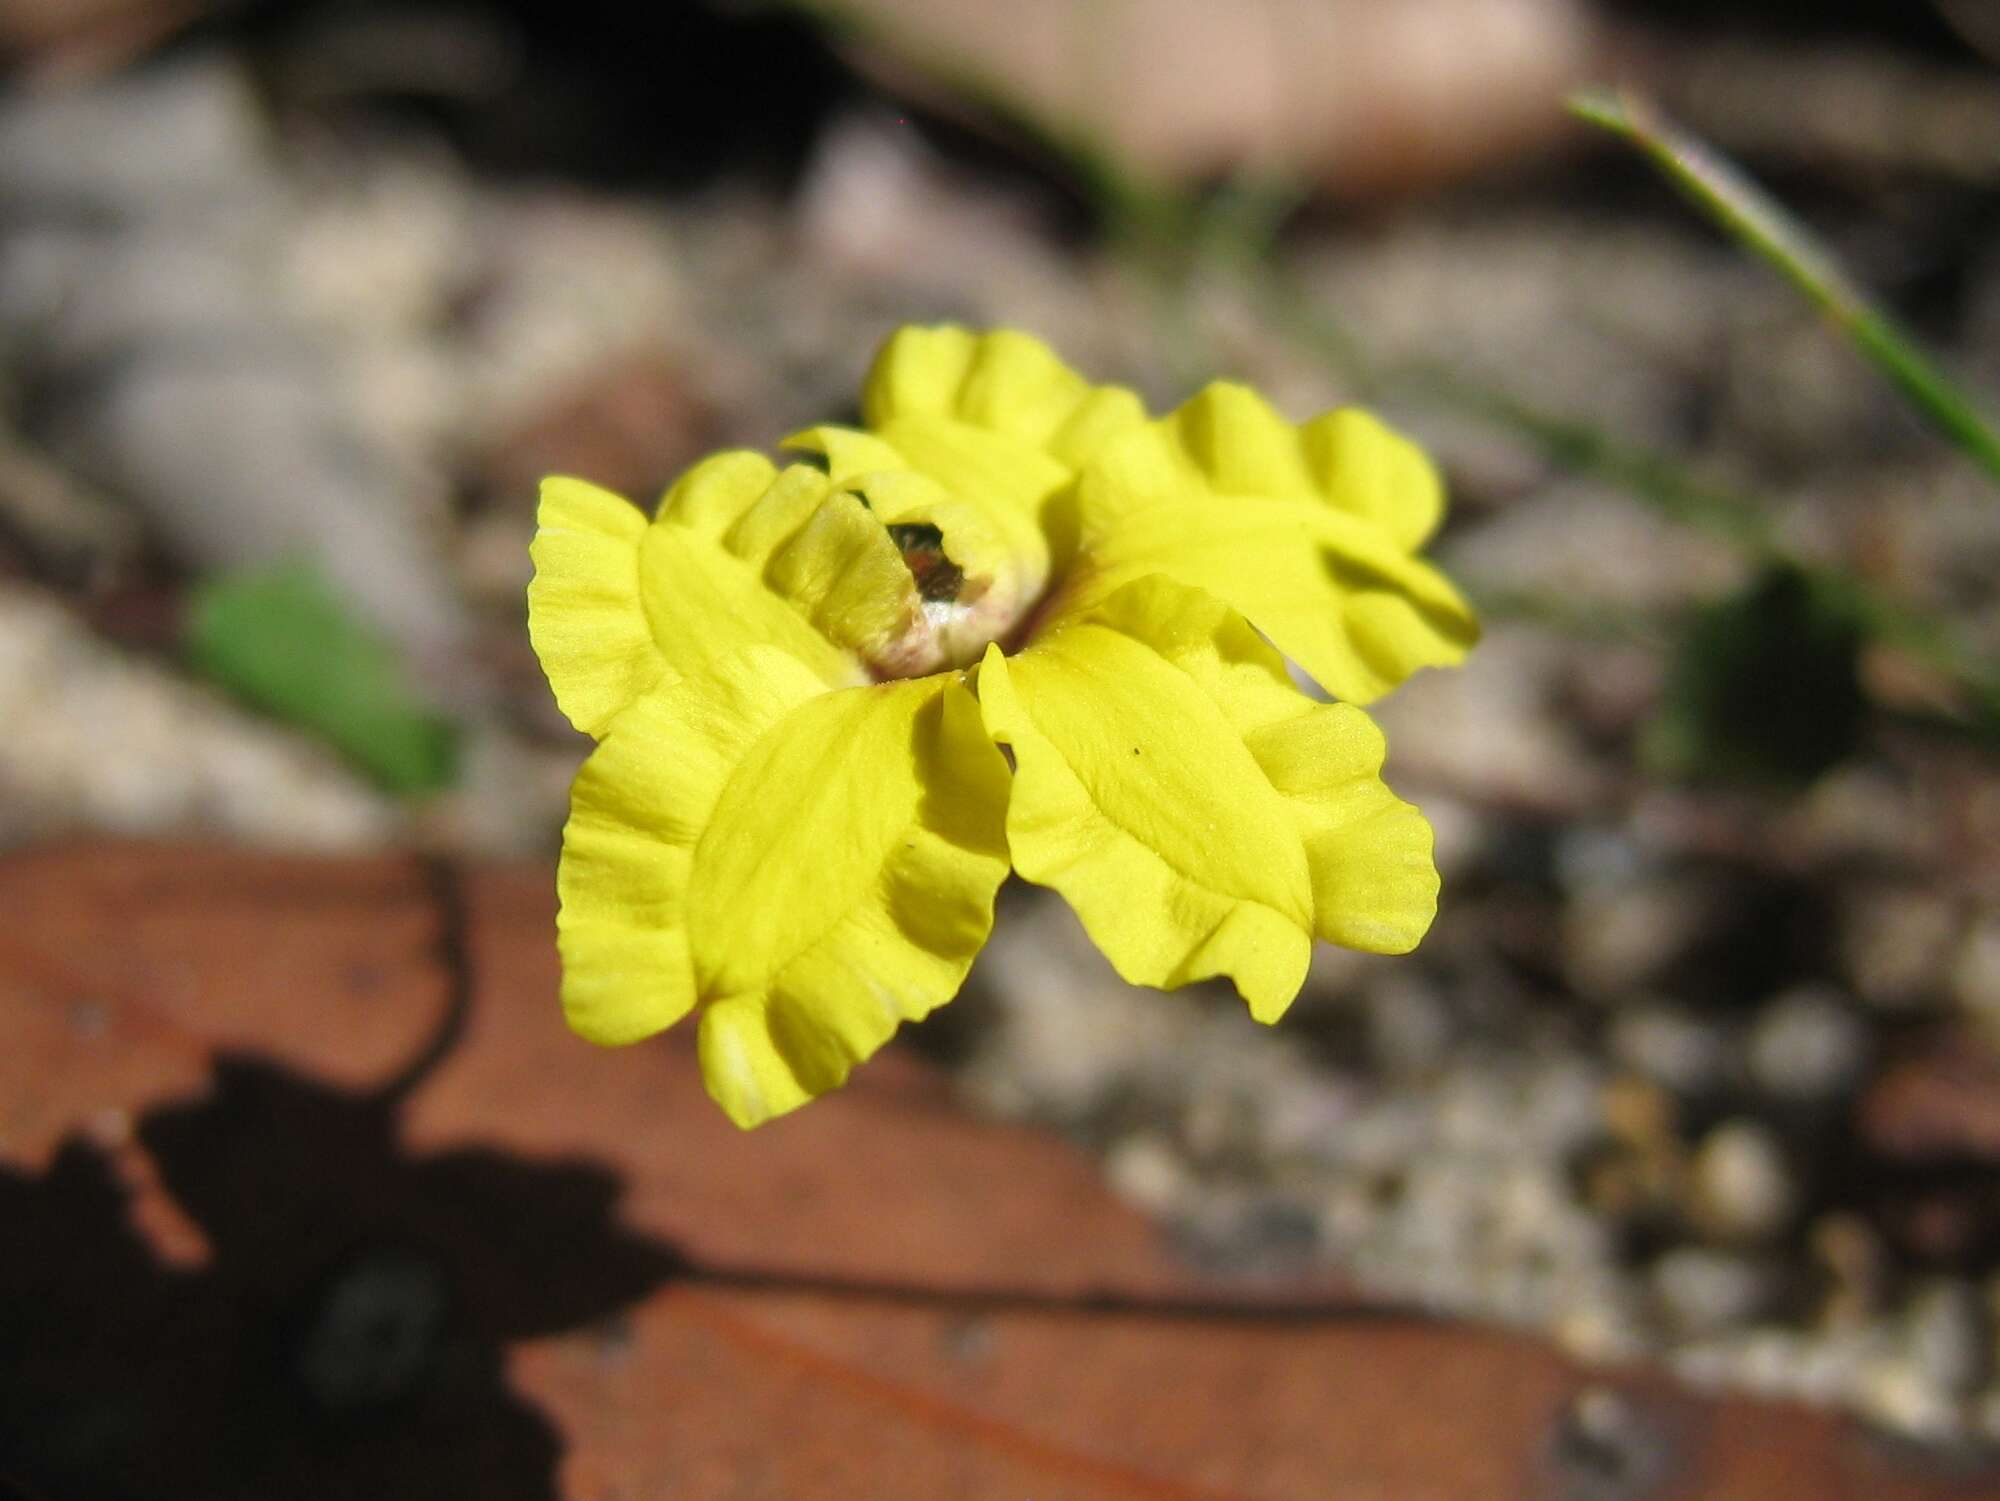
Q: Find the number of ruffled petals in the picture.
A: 5